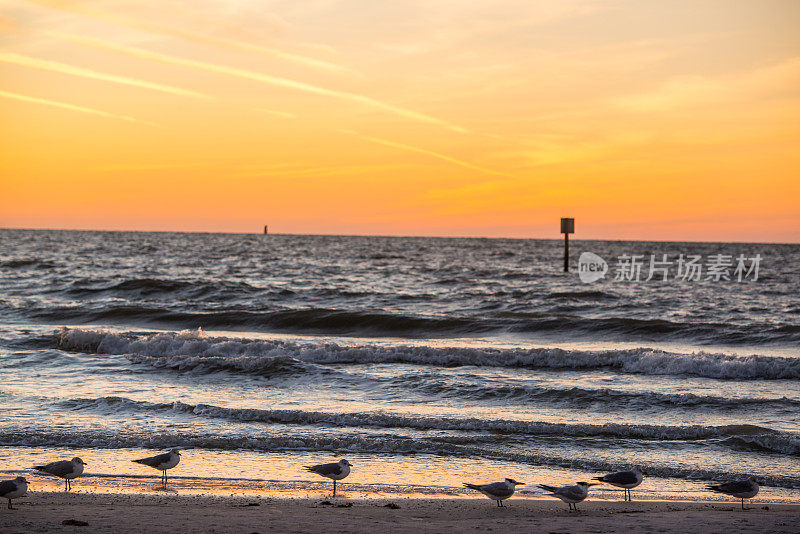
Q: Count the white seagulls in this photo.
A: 8